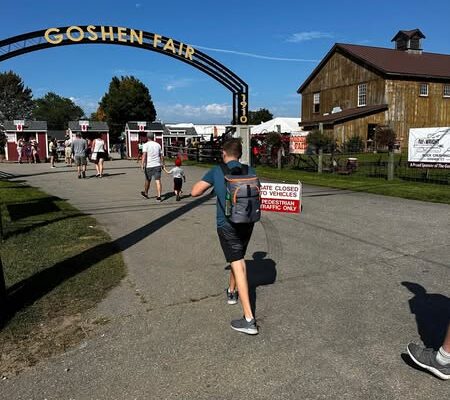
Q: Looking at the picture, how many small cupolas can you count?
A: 1